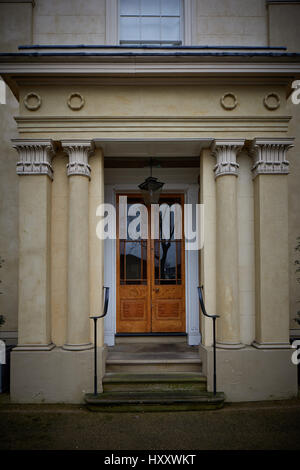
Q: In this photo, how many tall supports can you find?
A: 4